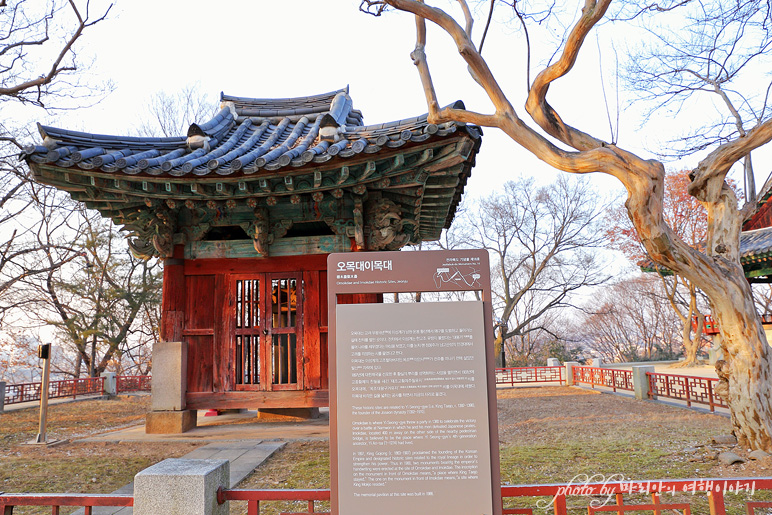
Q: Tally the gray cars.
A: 0